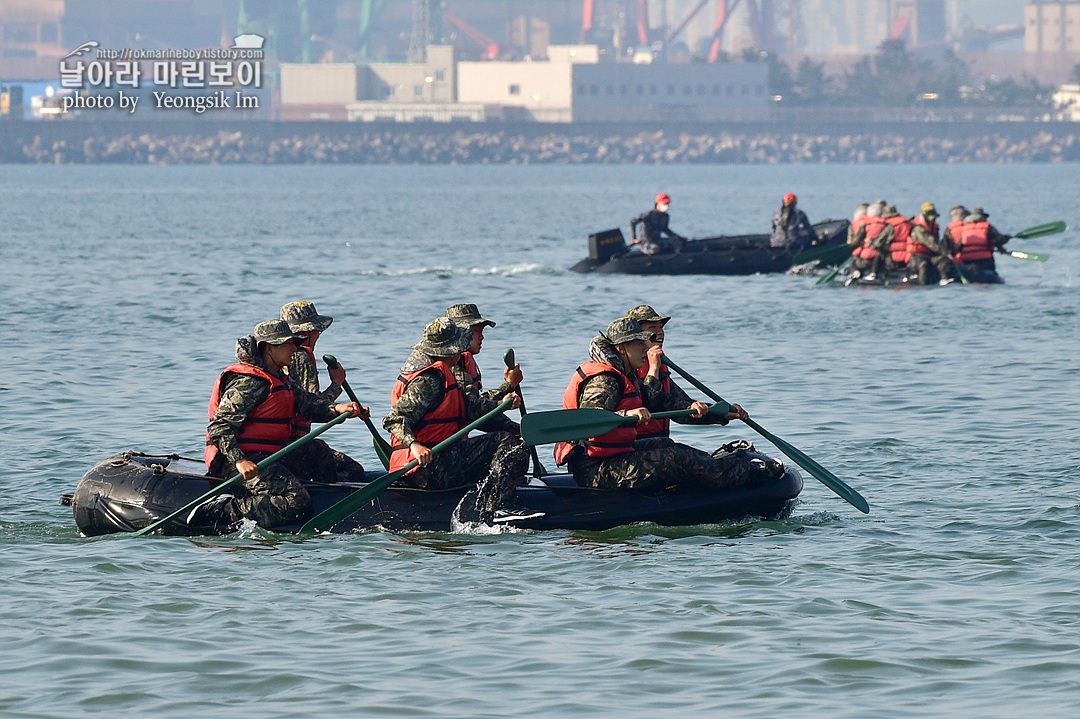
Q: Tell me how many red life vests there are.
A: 12